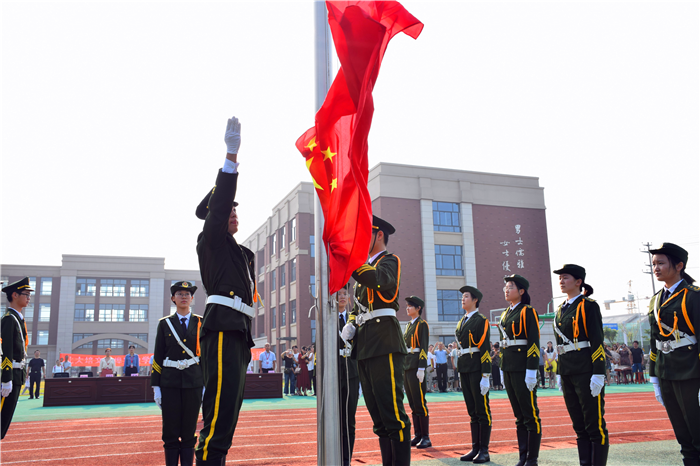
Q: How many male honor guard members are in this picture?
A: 3